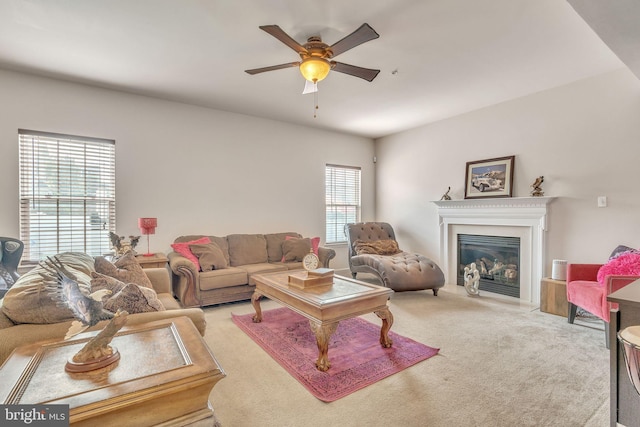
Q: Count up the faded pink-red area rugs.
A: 1